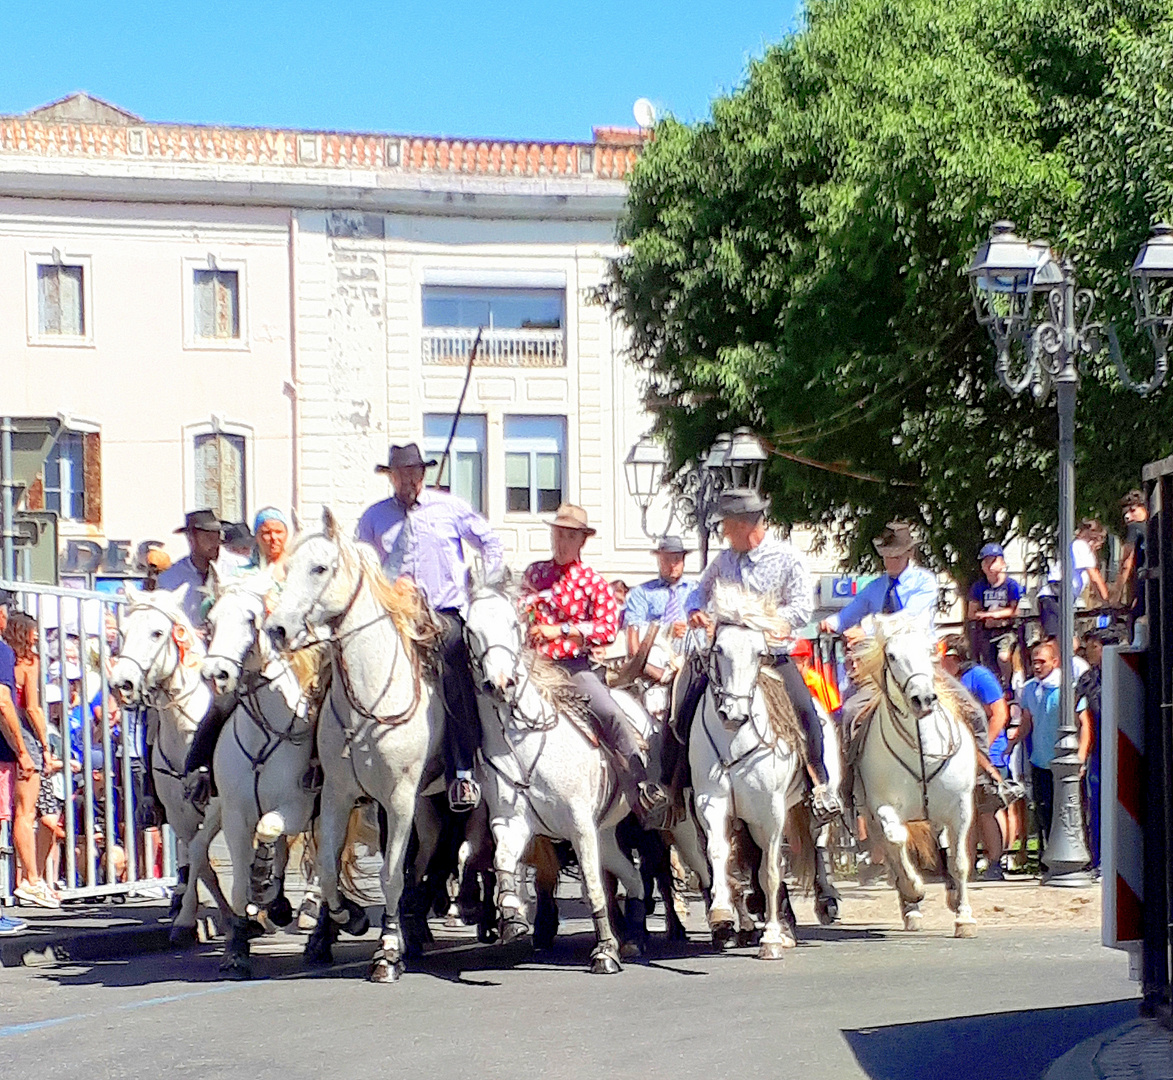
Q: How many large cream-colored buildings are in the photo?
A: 1